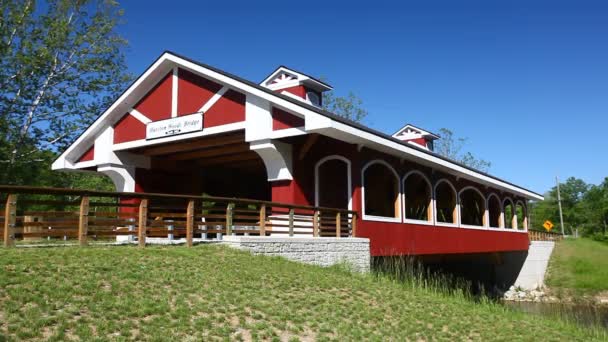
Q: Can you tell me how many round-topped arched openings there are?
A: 8